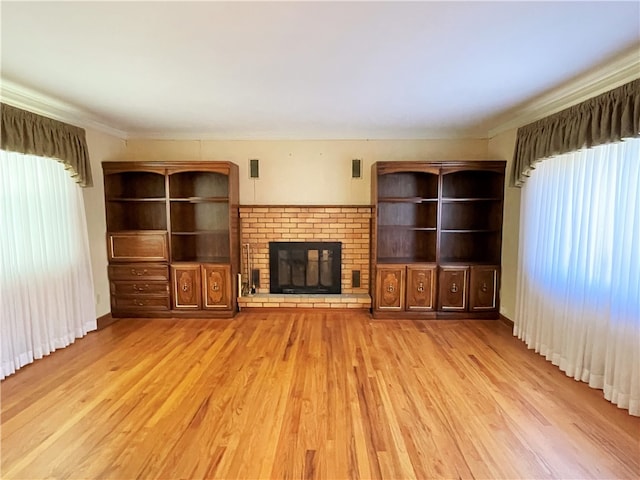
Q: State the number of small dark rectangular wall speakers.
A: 2